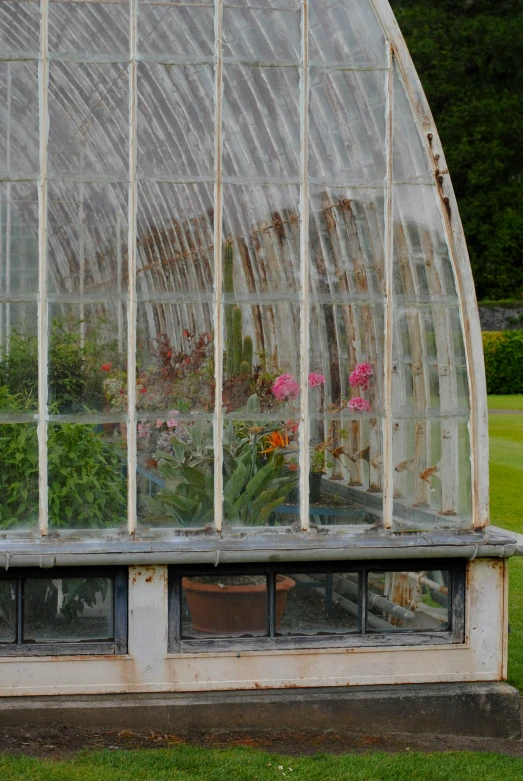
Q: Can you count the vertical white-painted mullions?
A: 5